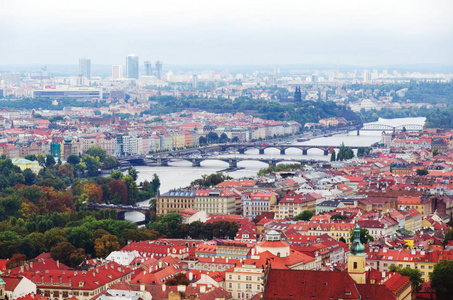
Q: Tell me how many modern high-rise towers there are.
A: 5